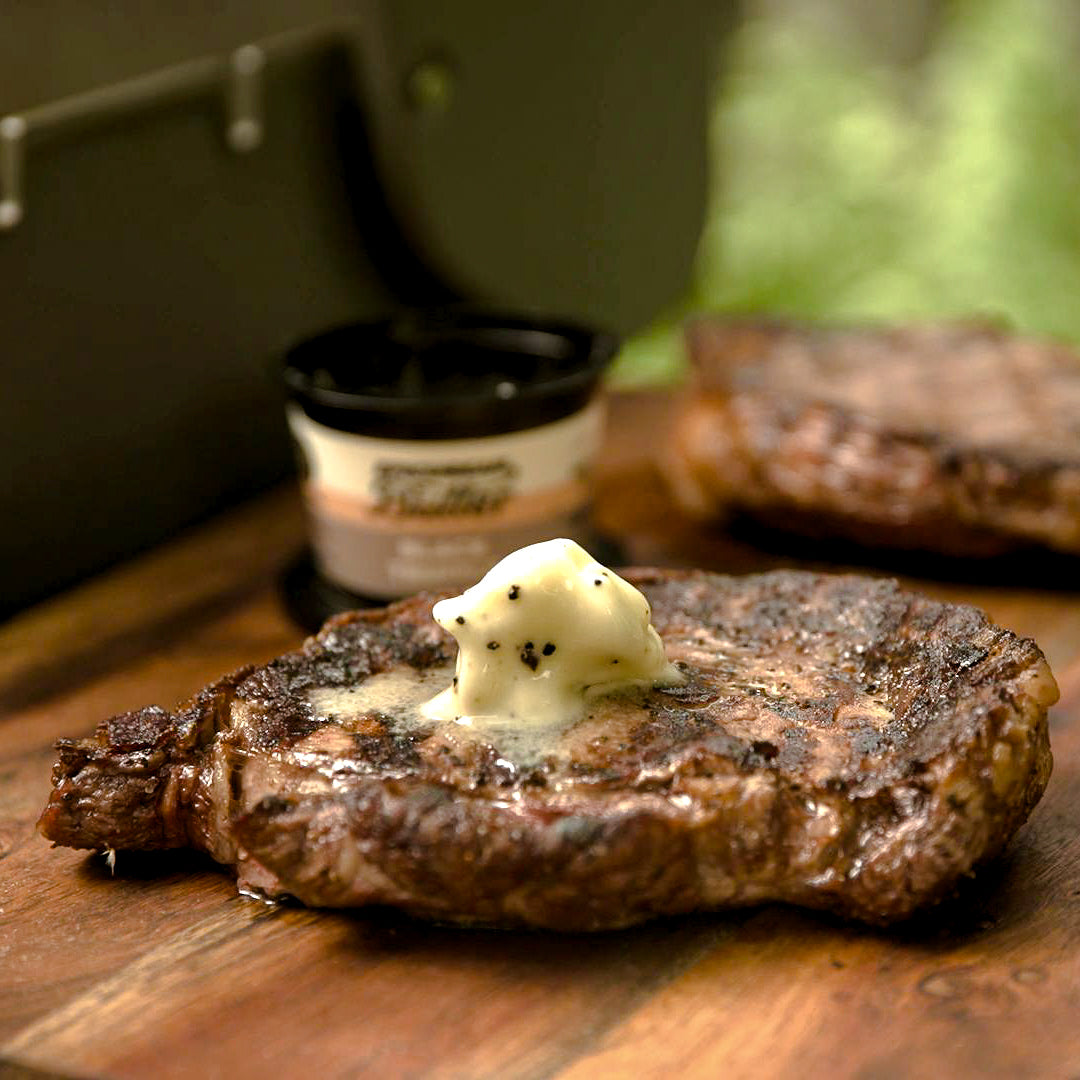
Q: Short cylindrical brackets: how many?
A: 2